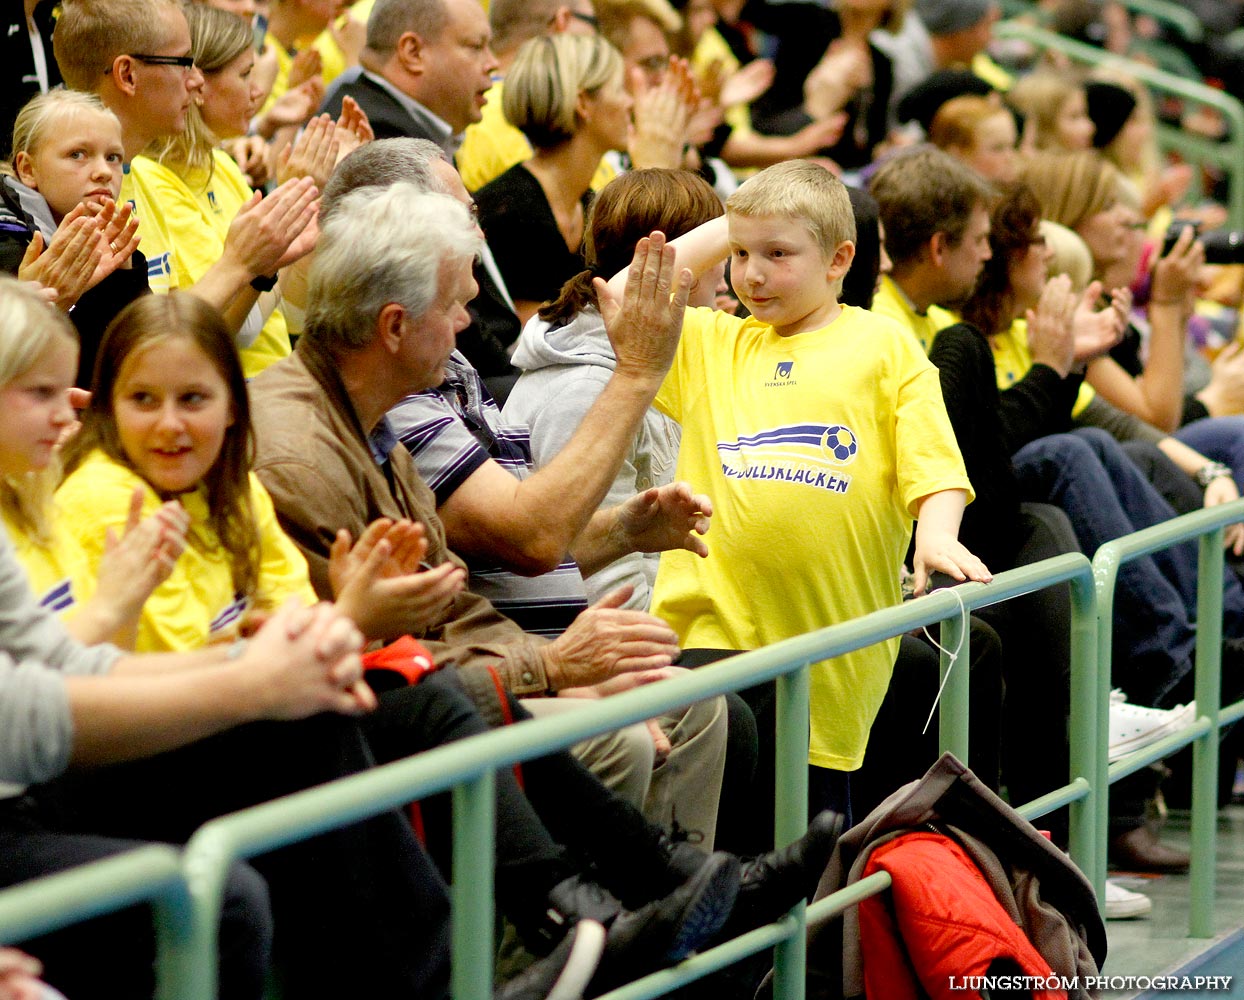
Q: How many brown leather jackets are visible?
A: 1